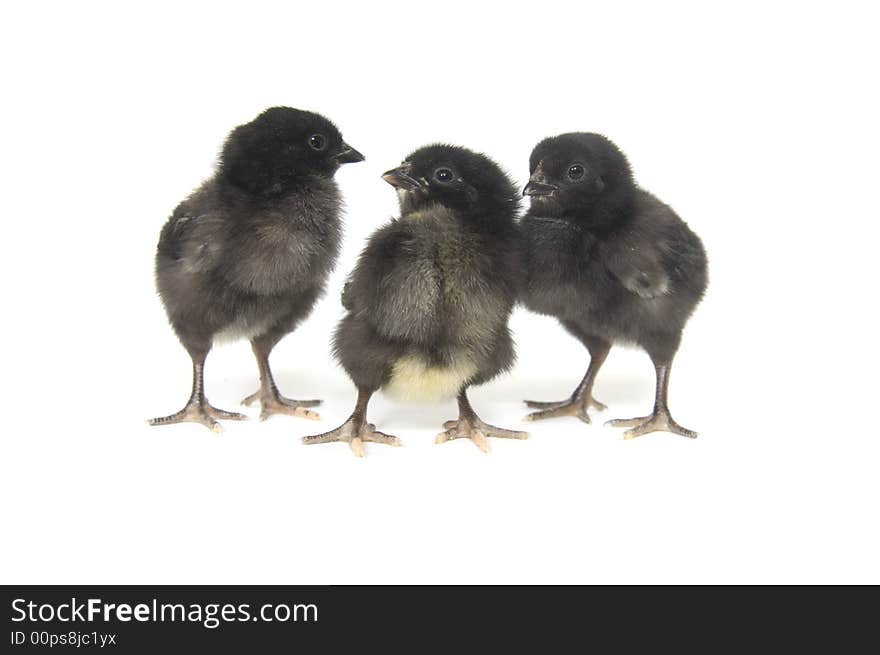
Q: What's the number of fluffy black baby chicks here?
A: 3